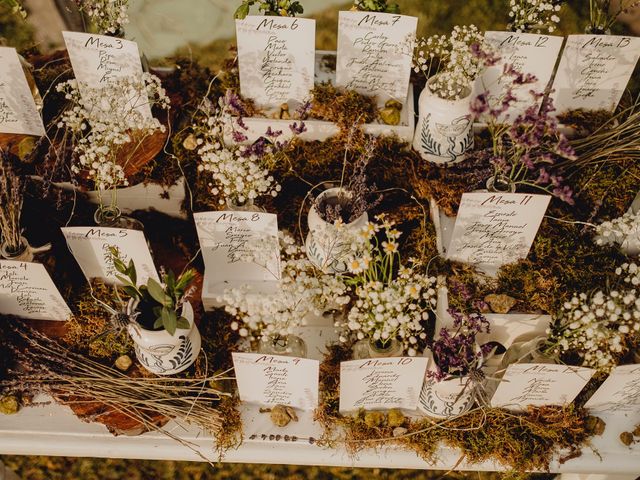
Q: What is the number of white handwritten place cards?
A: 14